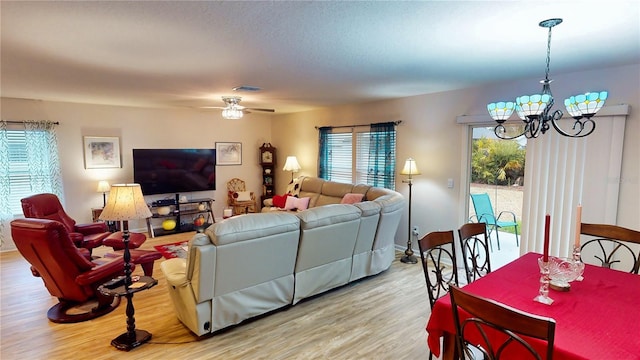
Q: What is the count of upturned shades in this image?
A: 5